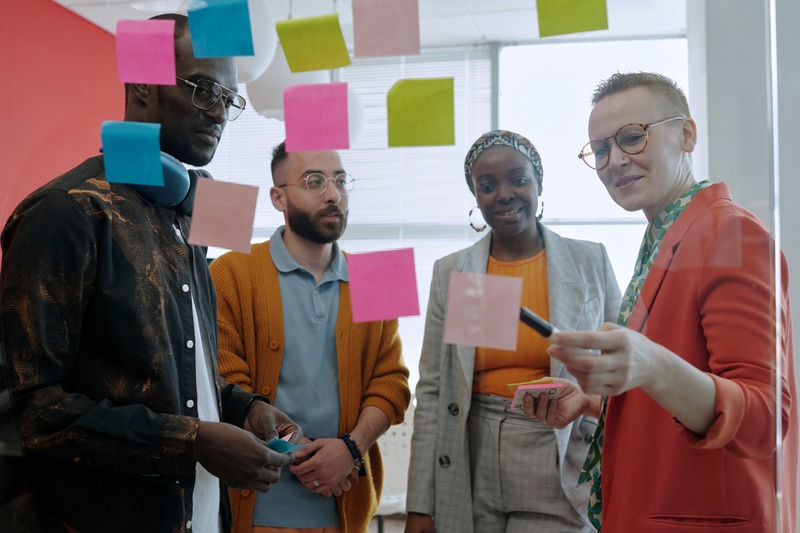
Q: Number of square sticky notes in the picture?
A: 11